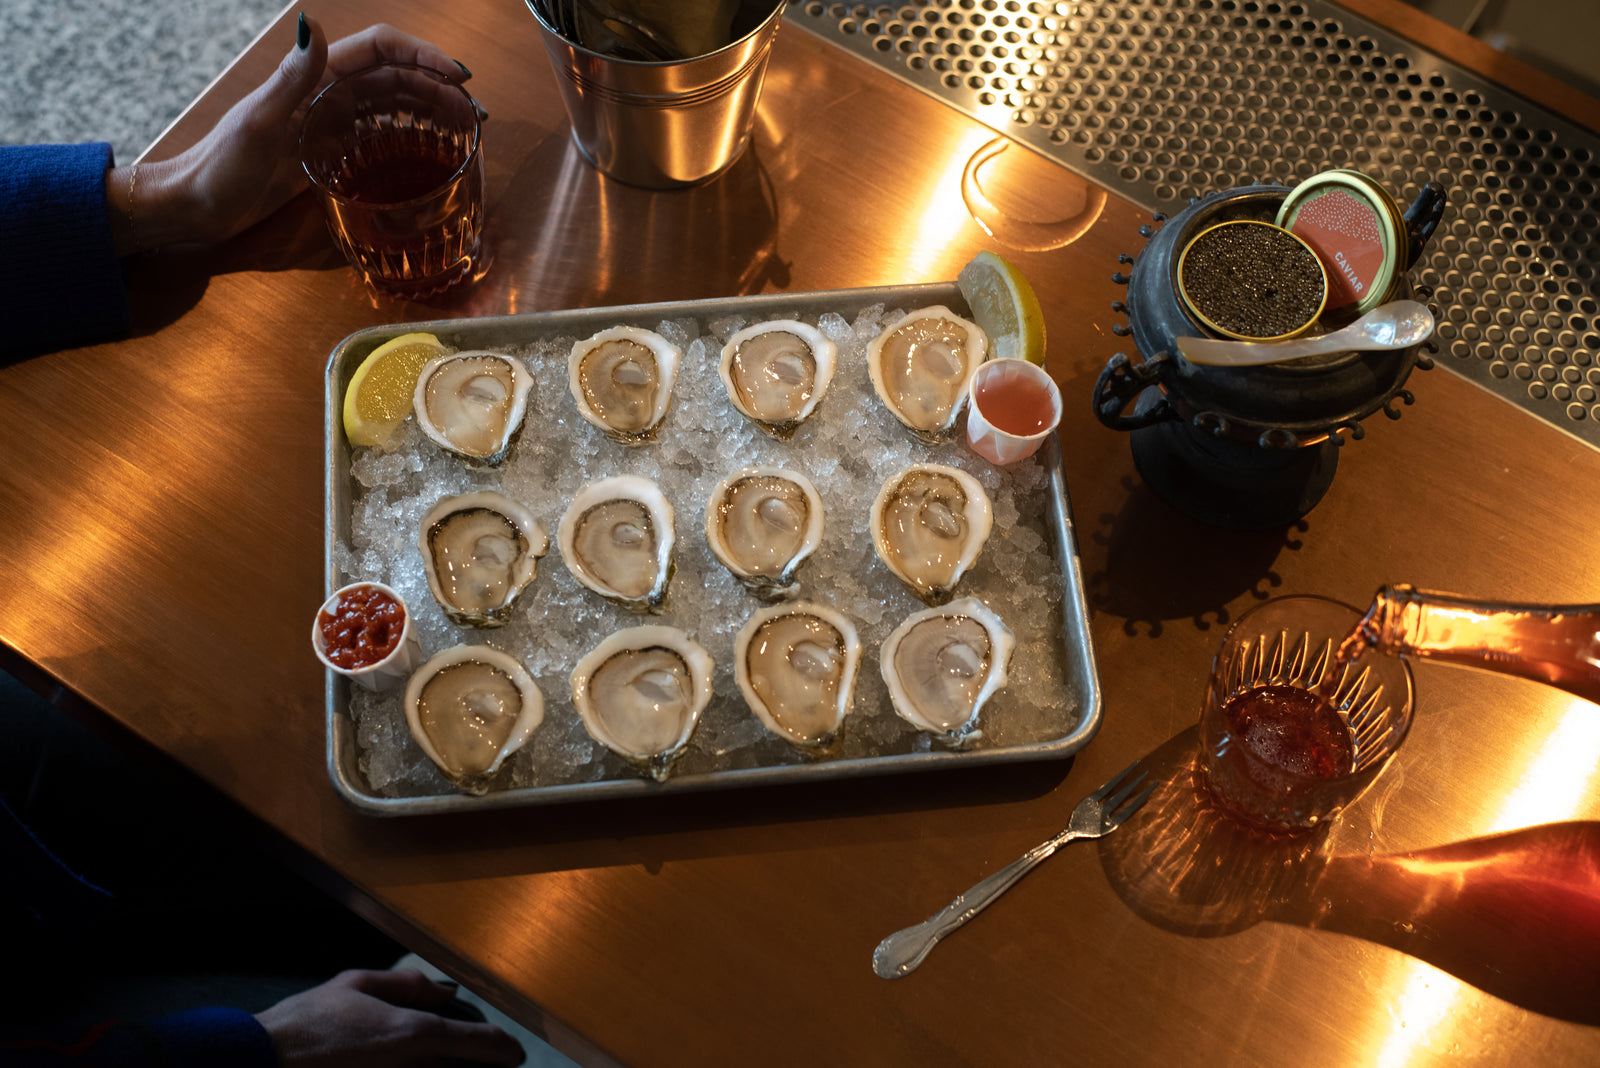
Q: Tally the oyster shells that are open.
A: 12